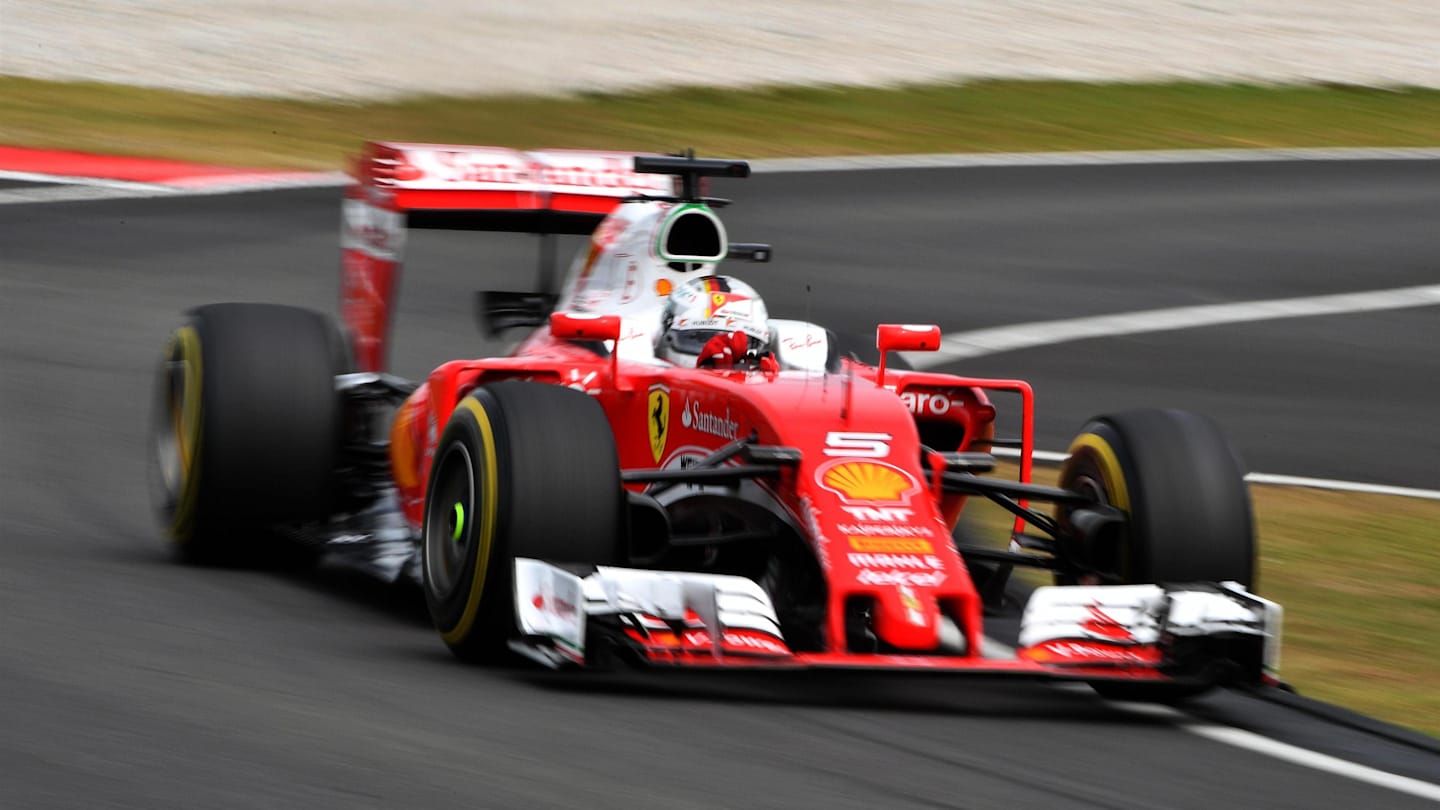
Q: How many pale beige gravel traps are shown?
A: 1